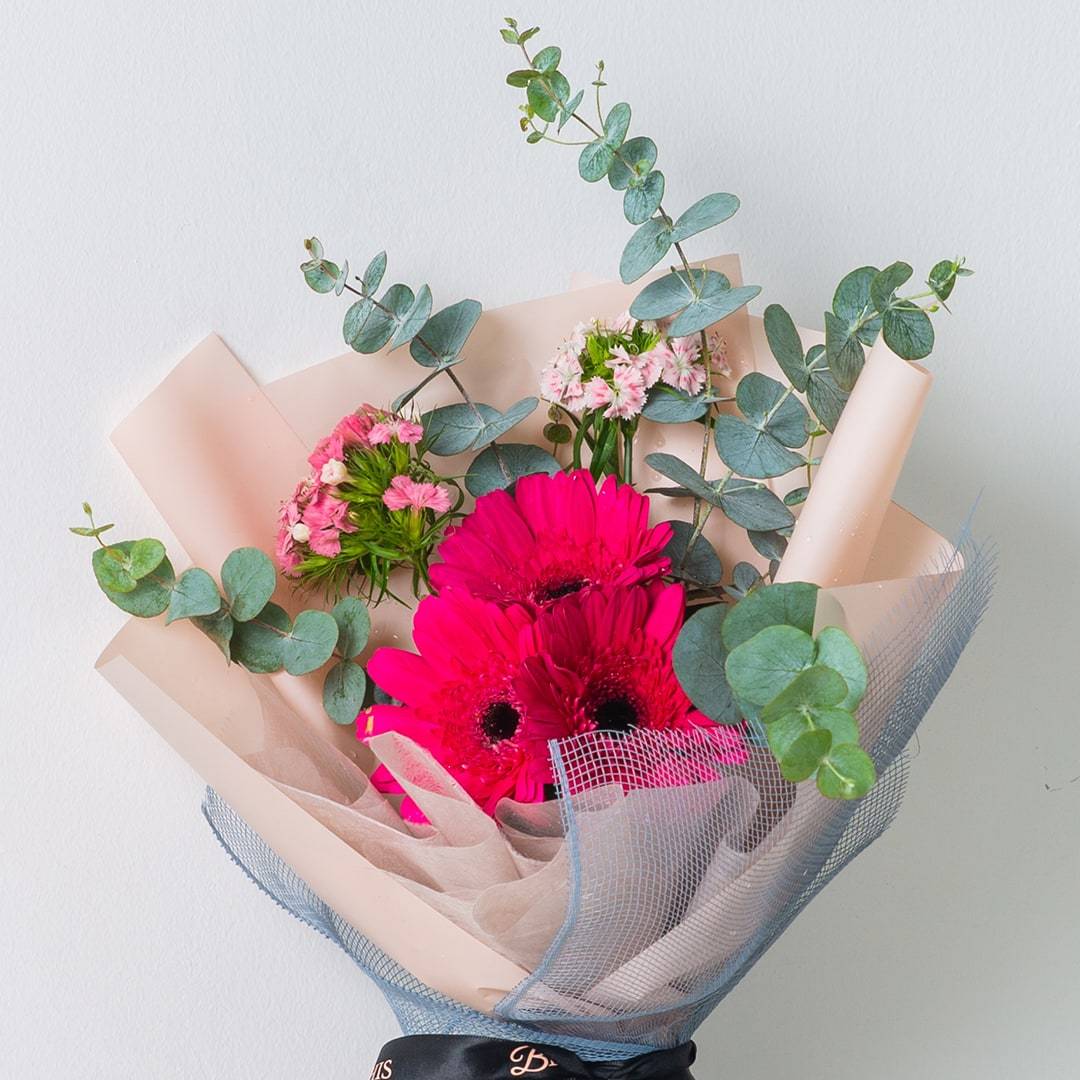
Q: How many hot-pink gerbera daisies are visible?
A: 3